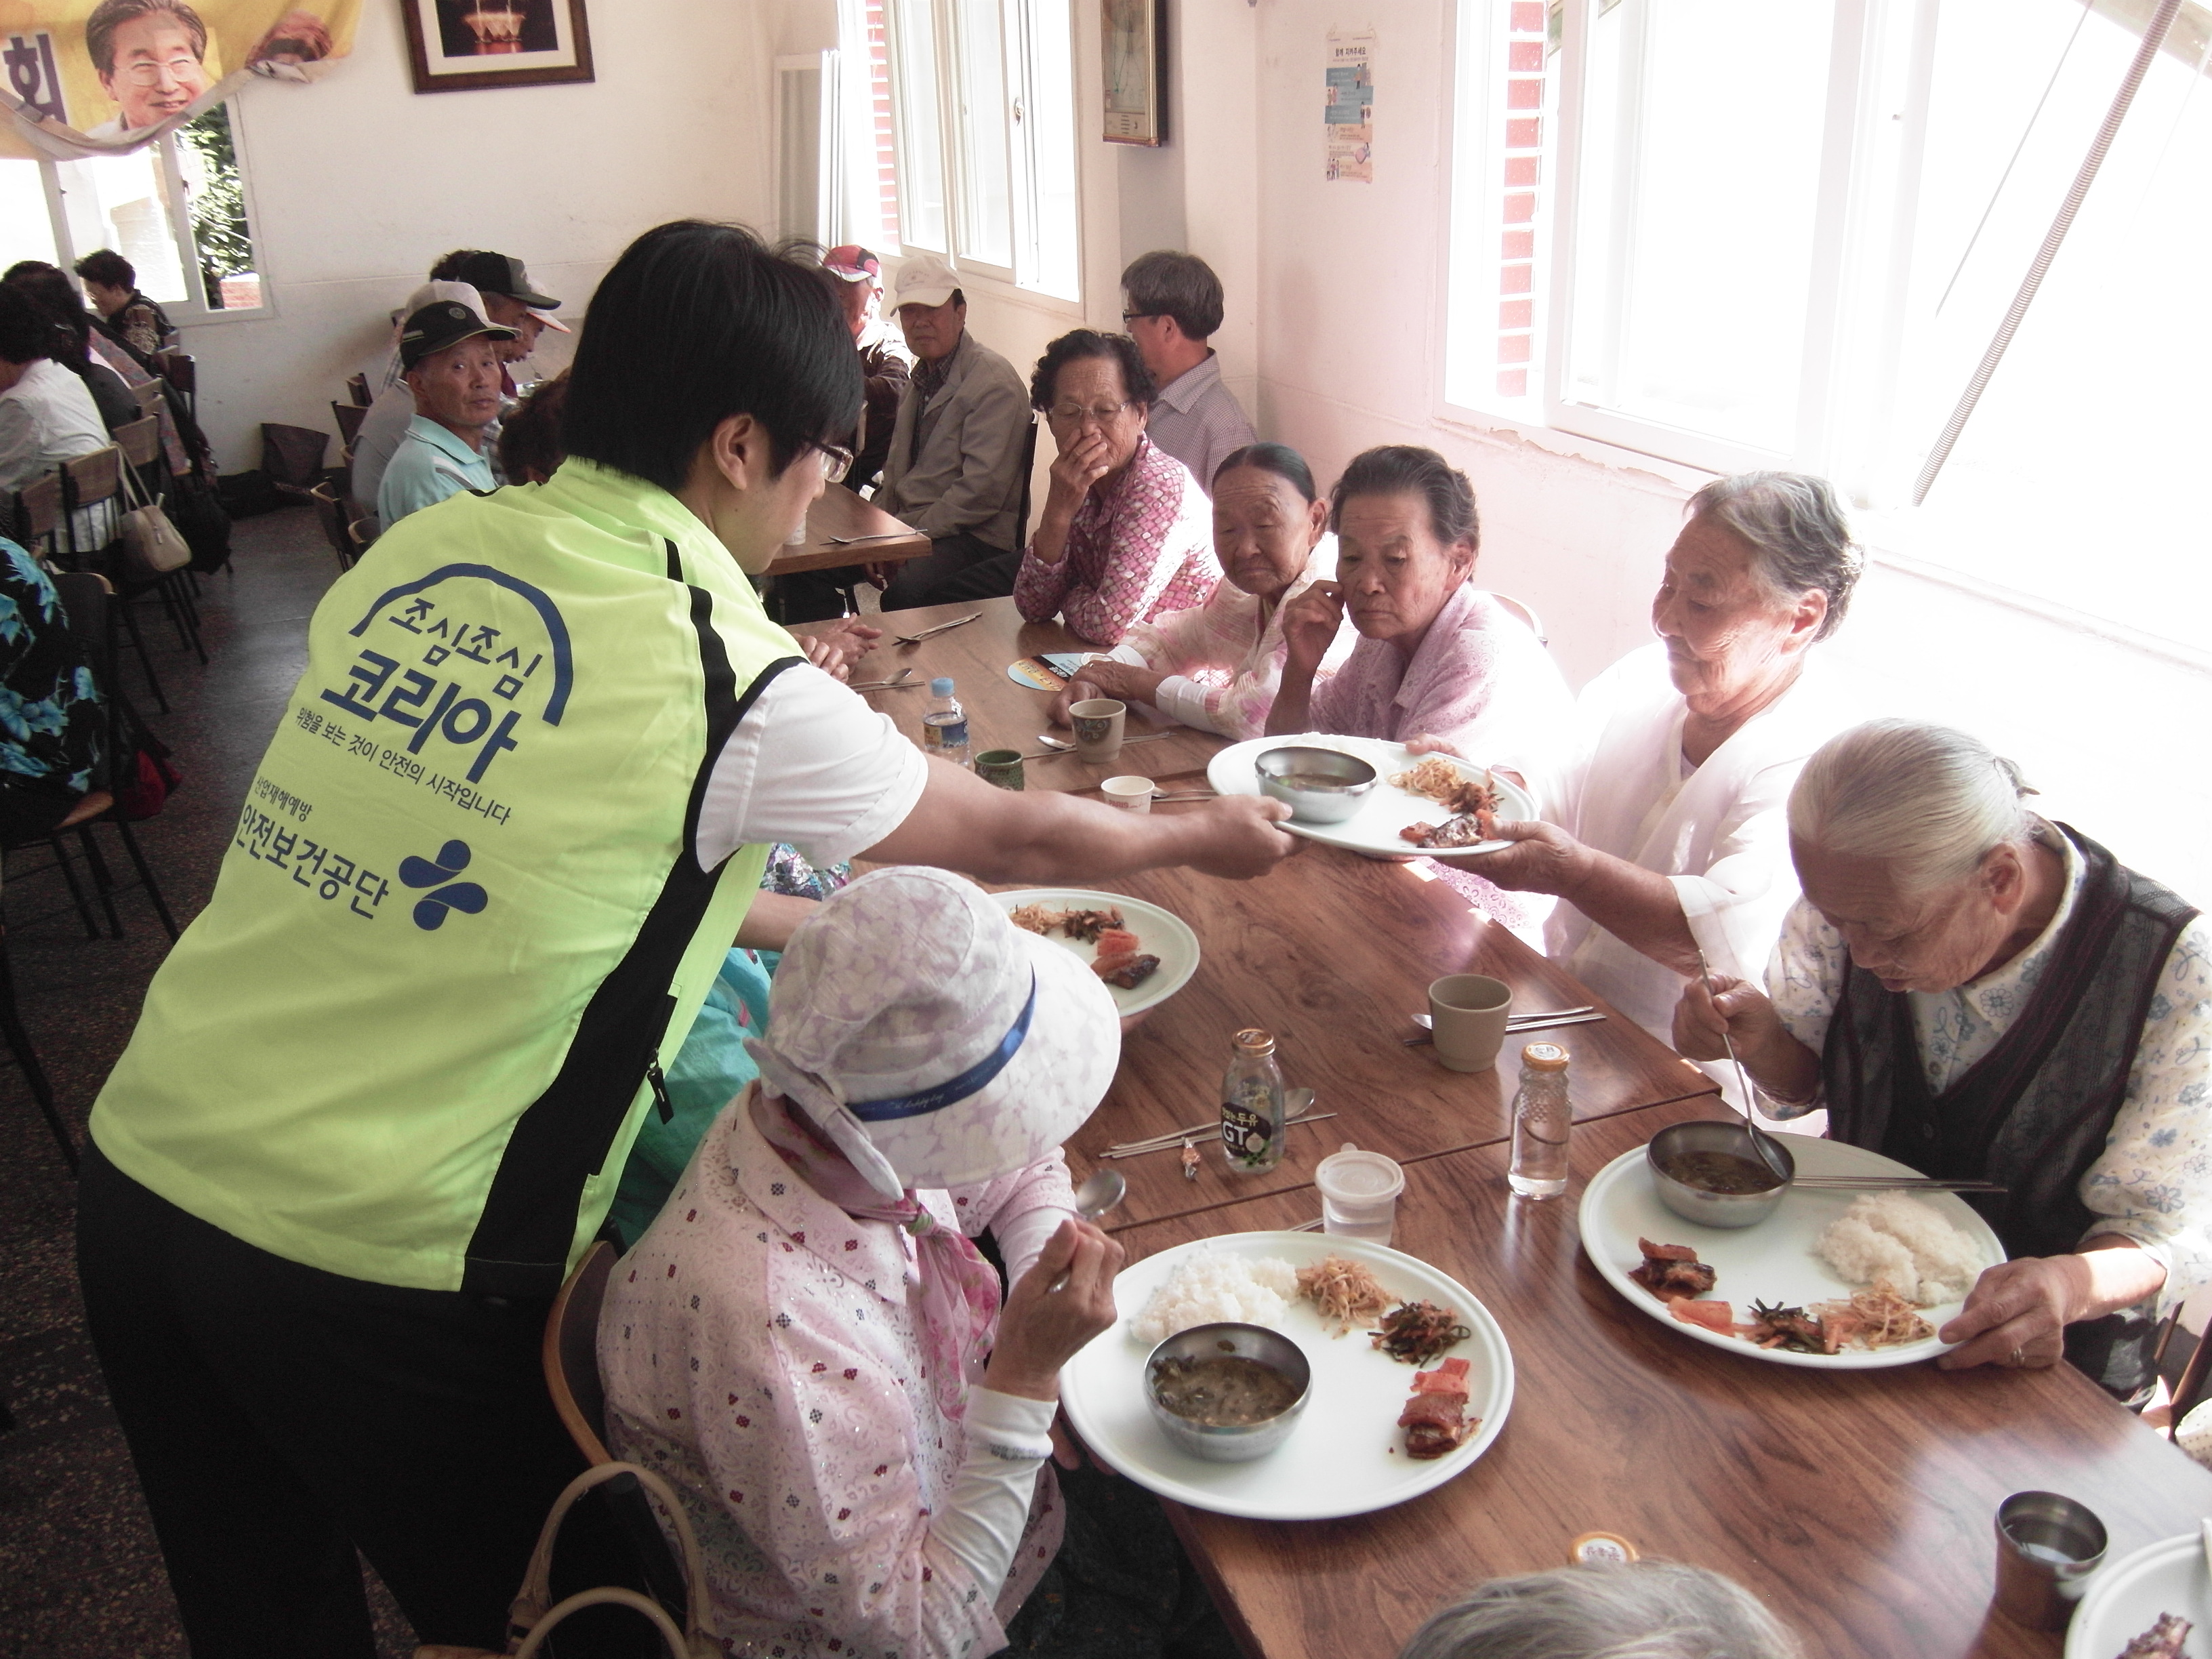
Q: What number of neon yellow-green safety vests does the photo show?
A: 1